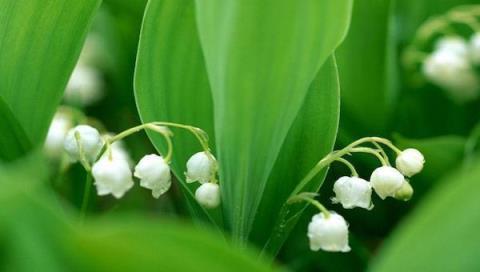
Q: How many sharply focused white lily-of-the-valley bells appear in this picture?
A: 9